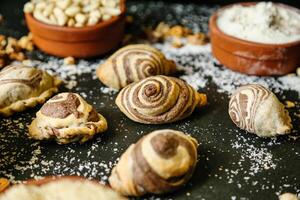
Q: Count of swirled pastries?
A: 6